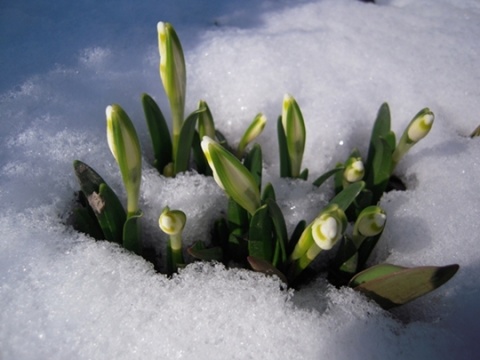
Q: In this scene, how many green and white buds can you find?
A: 11